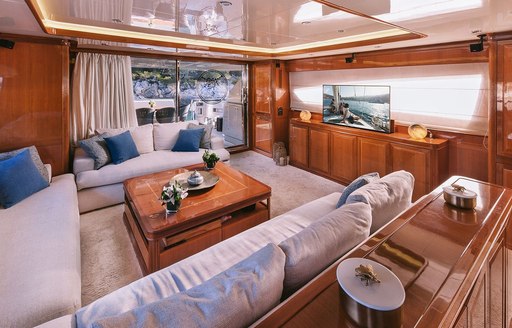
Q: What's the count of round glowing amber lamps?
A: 2